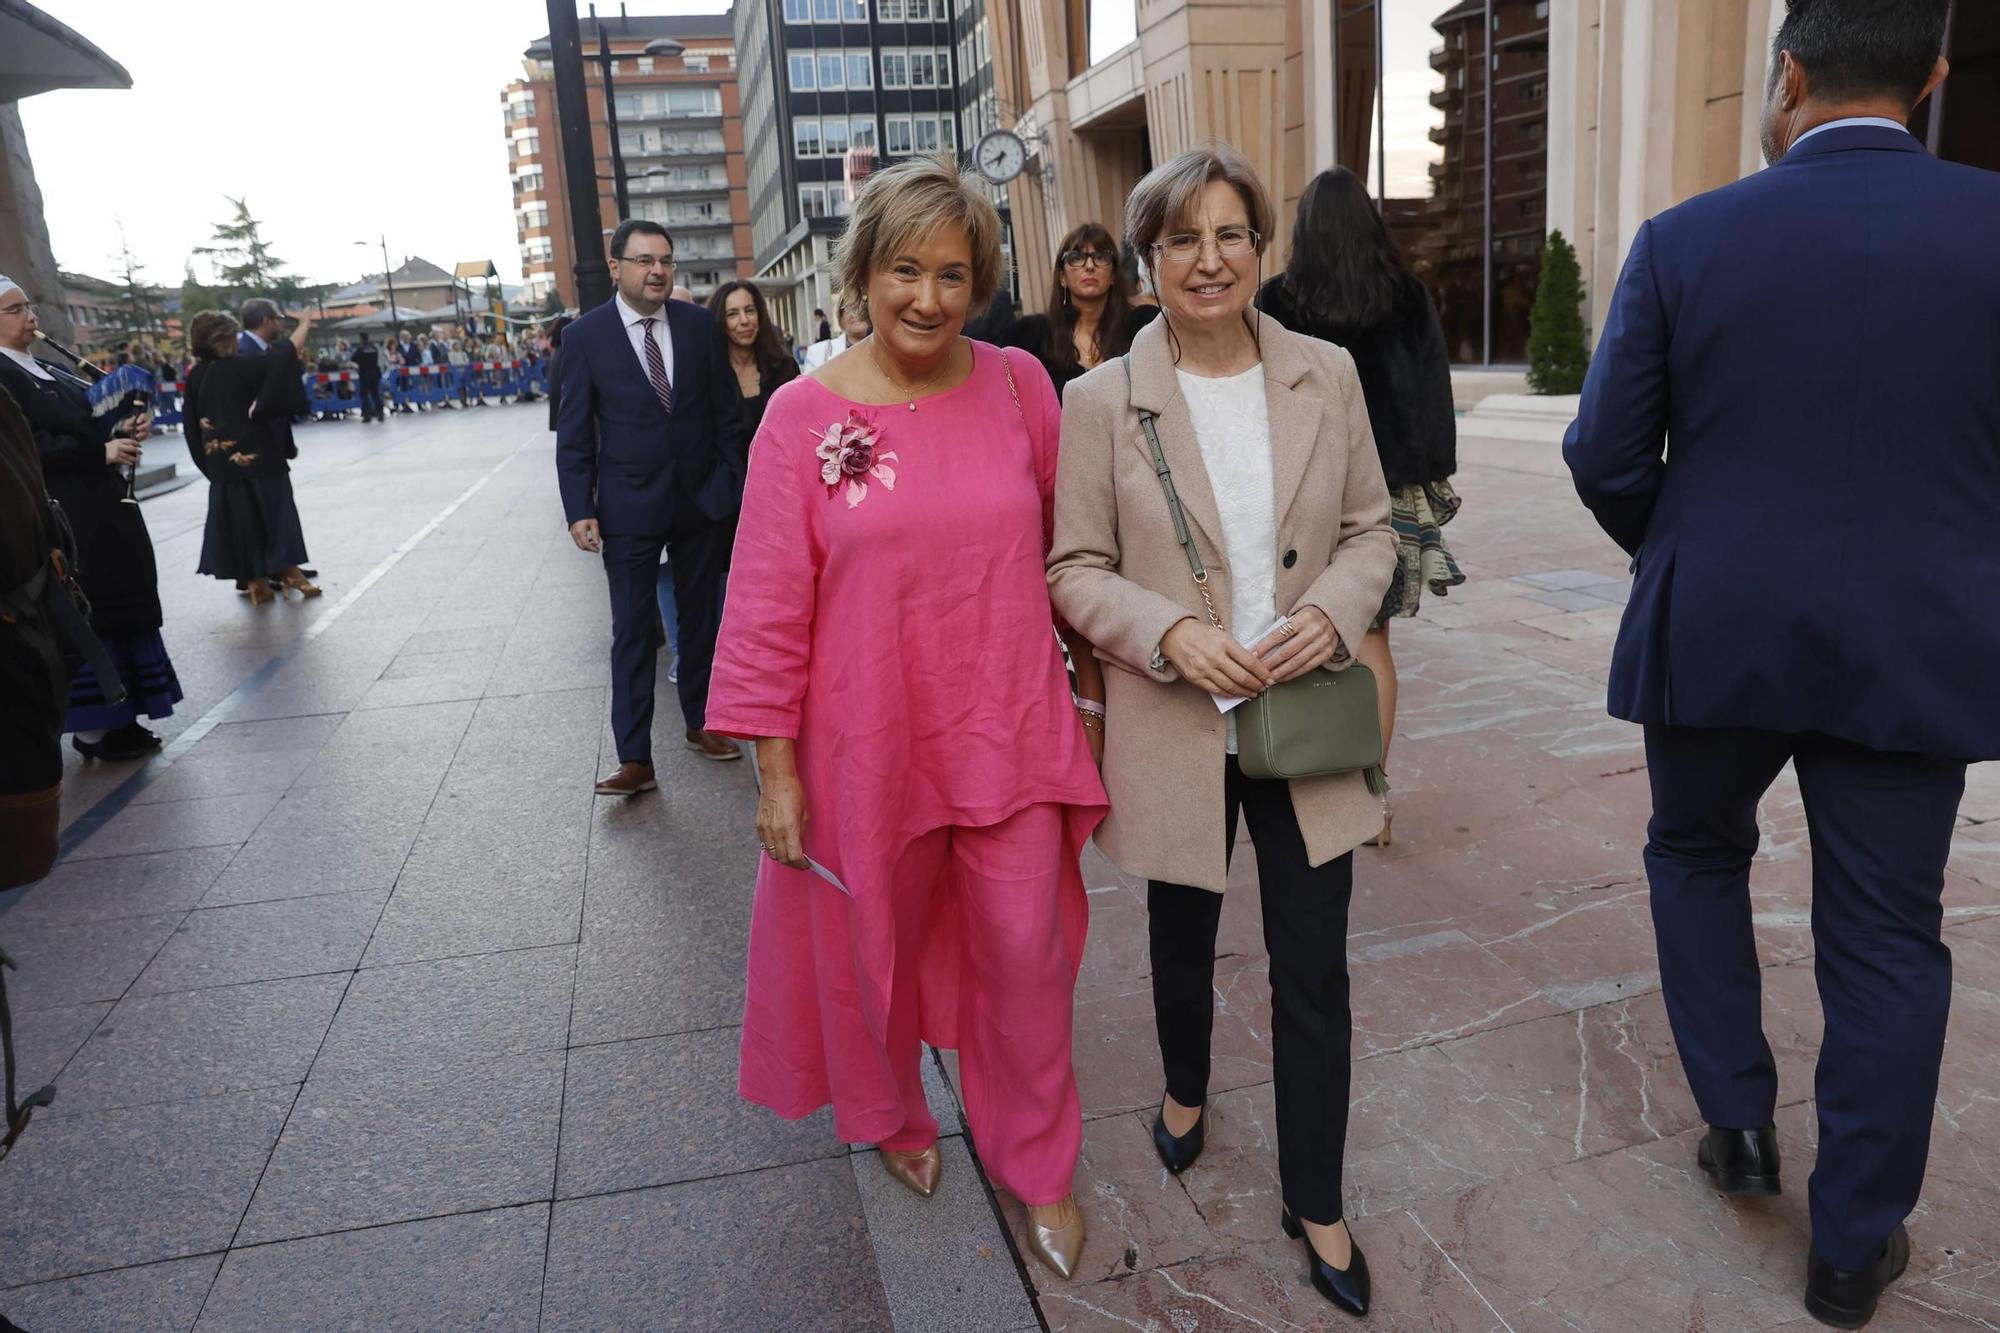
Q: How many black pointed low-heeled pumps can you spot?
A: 2